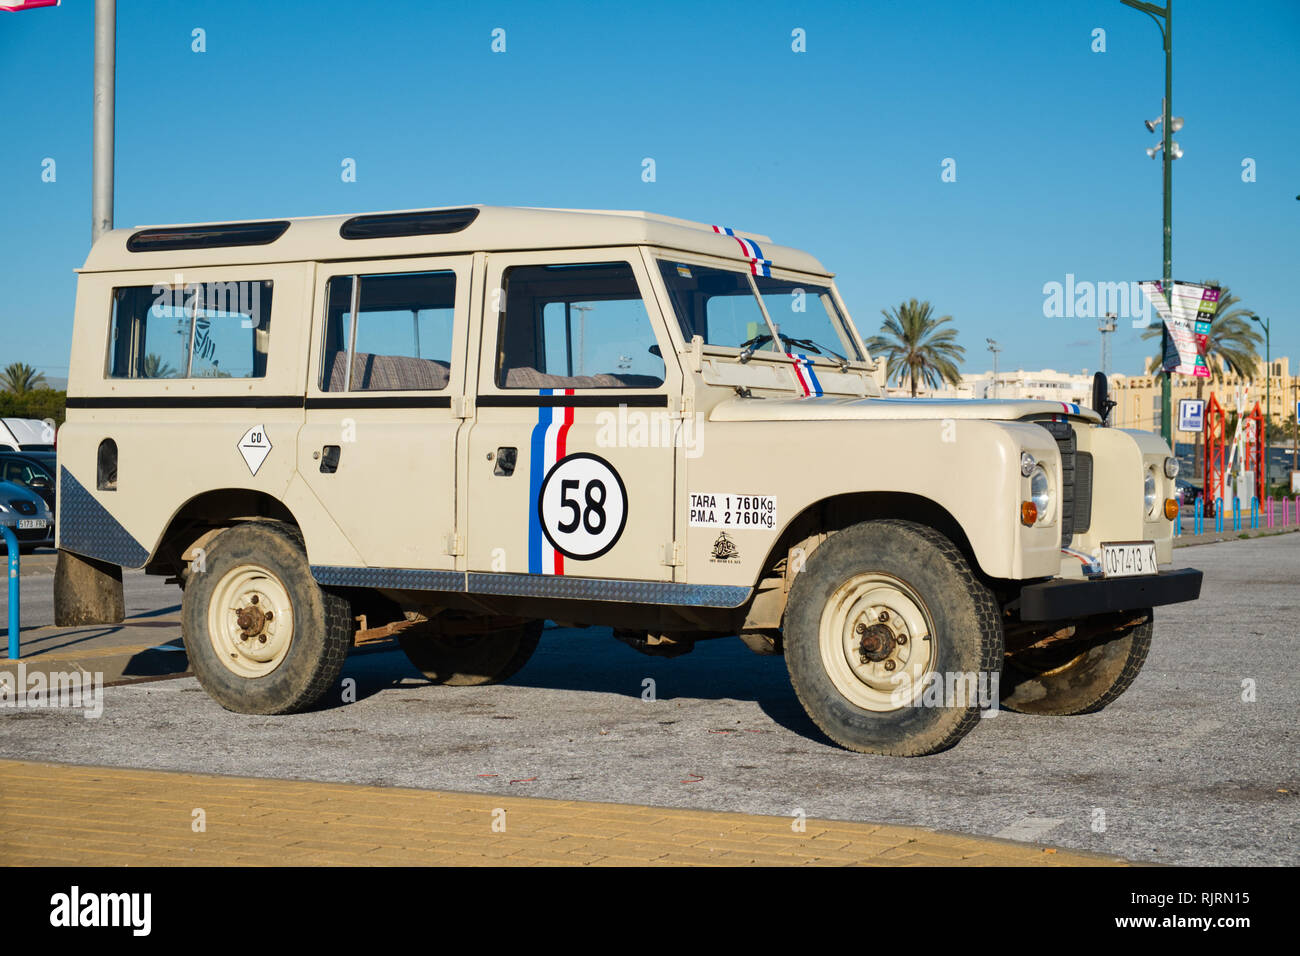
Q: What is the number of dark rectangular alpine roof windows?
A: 2